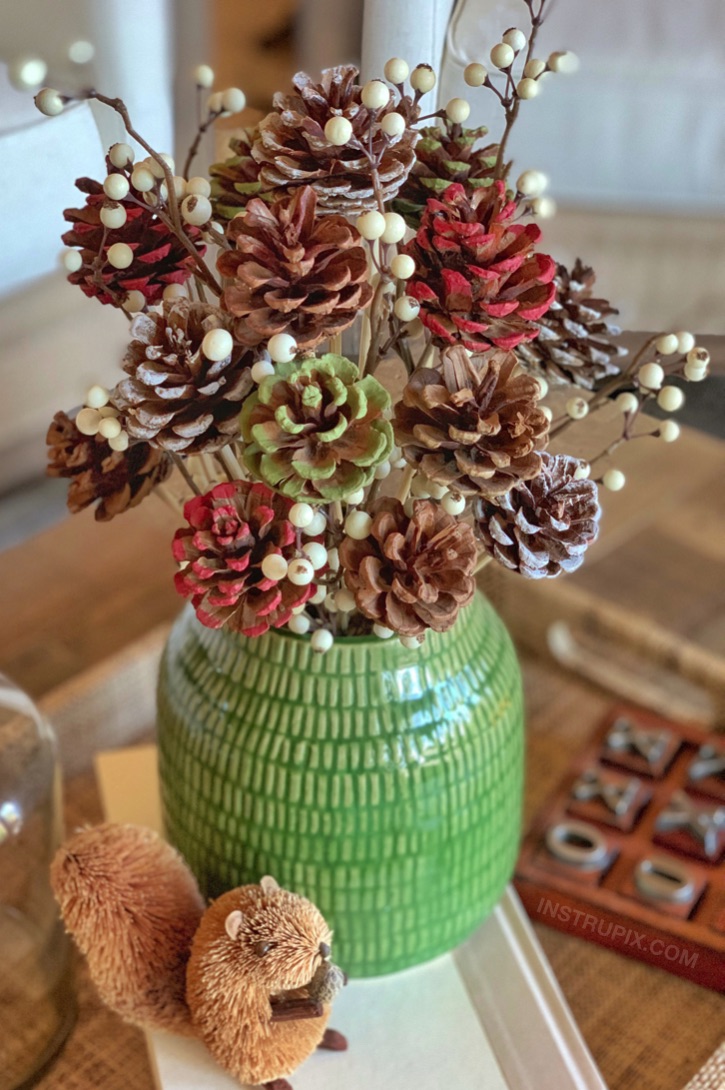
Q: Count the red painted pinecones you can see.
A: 3